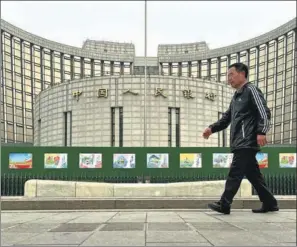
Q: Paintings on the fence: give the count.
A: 9